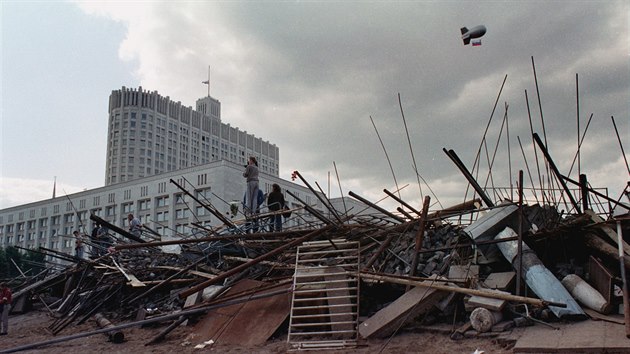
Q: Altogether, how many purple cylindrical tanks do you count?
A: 0